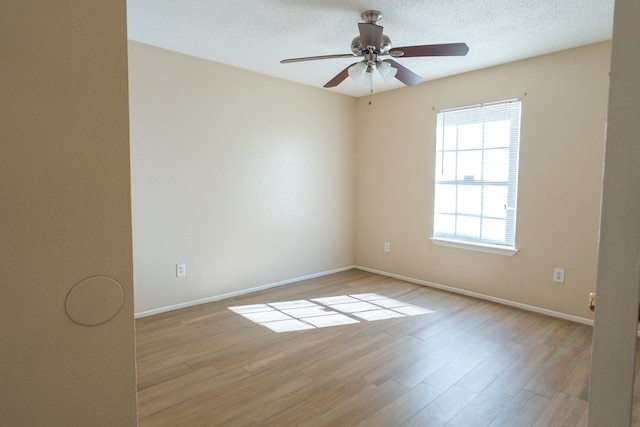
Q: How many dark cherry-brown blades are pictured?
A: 5